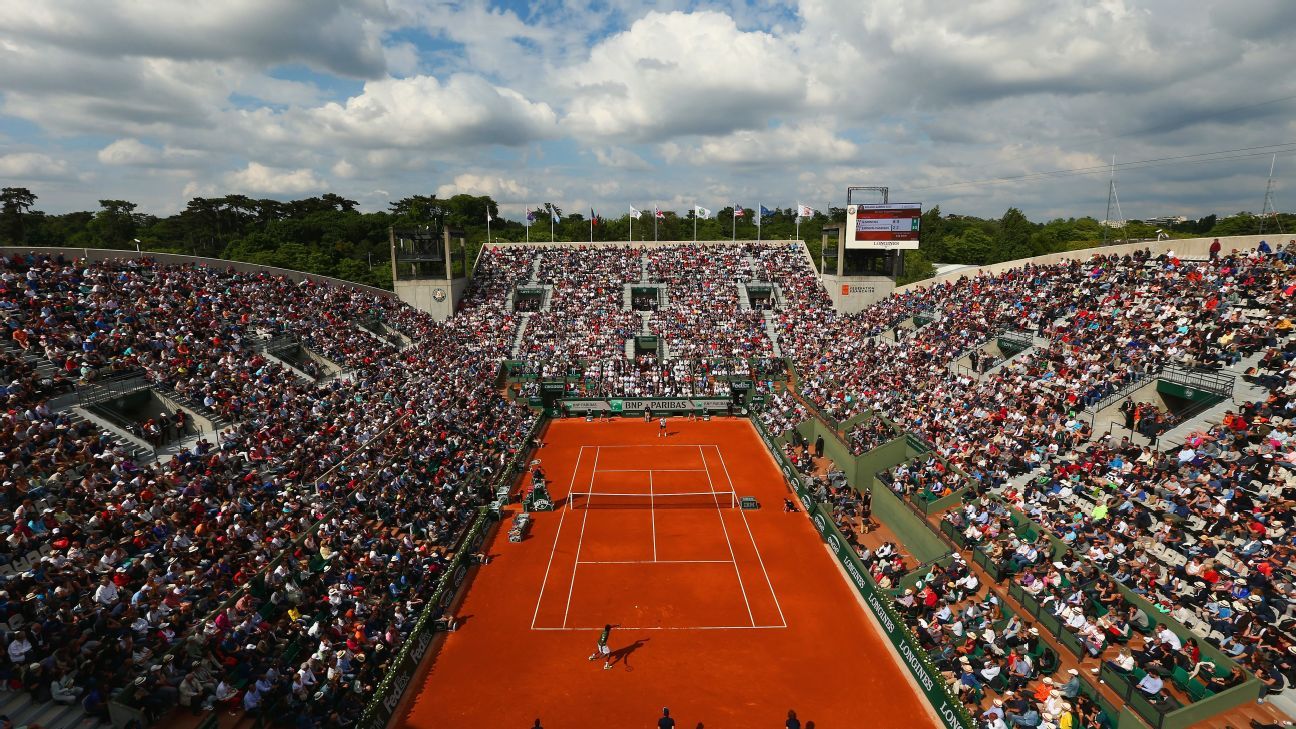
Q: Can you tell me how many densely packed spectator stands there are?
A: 3